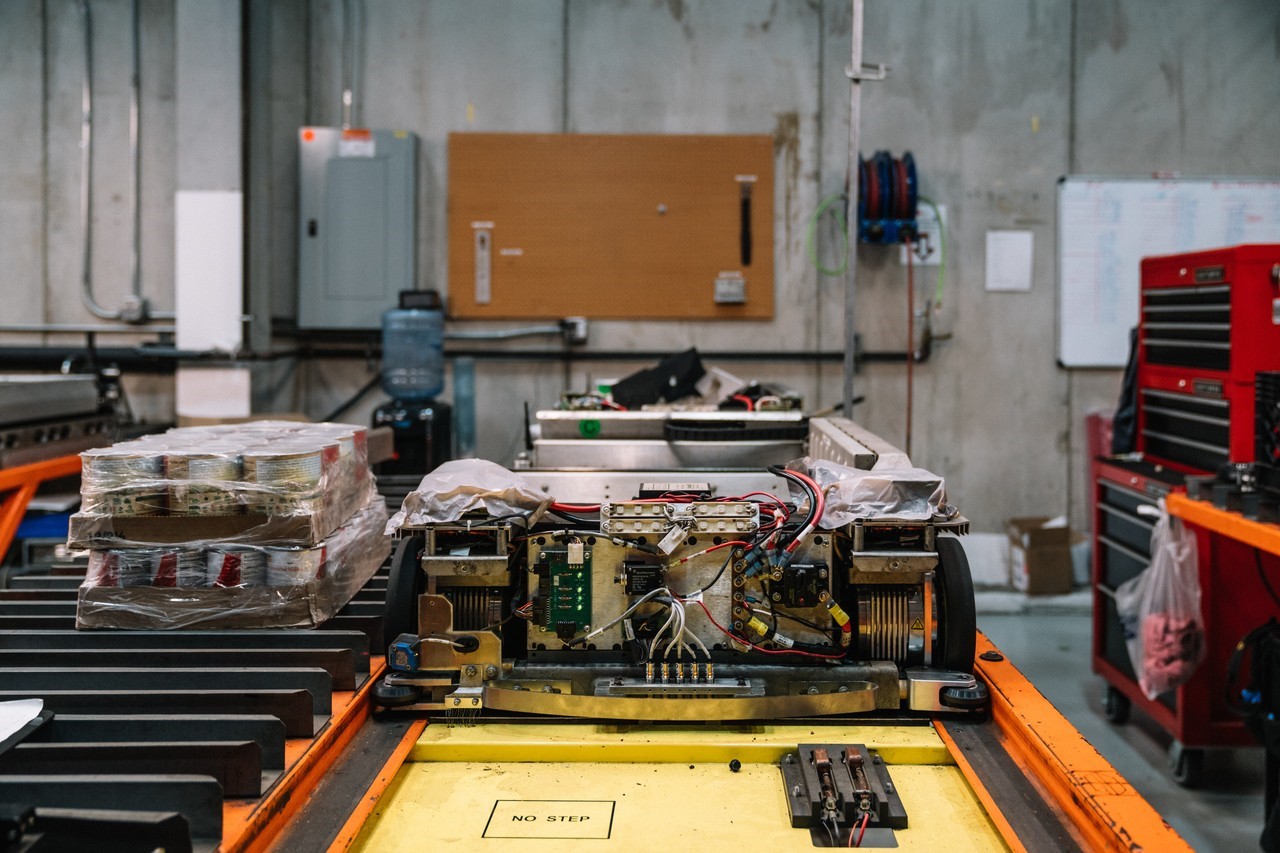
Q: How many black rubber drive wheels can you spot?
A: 2